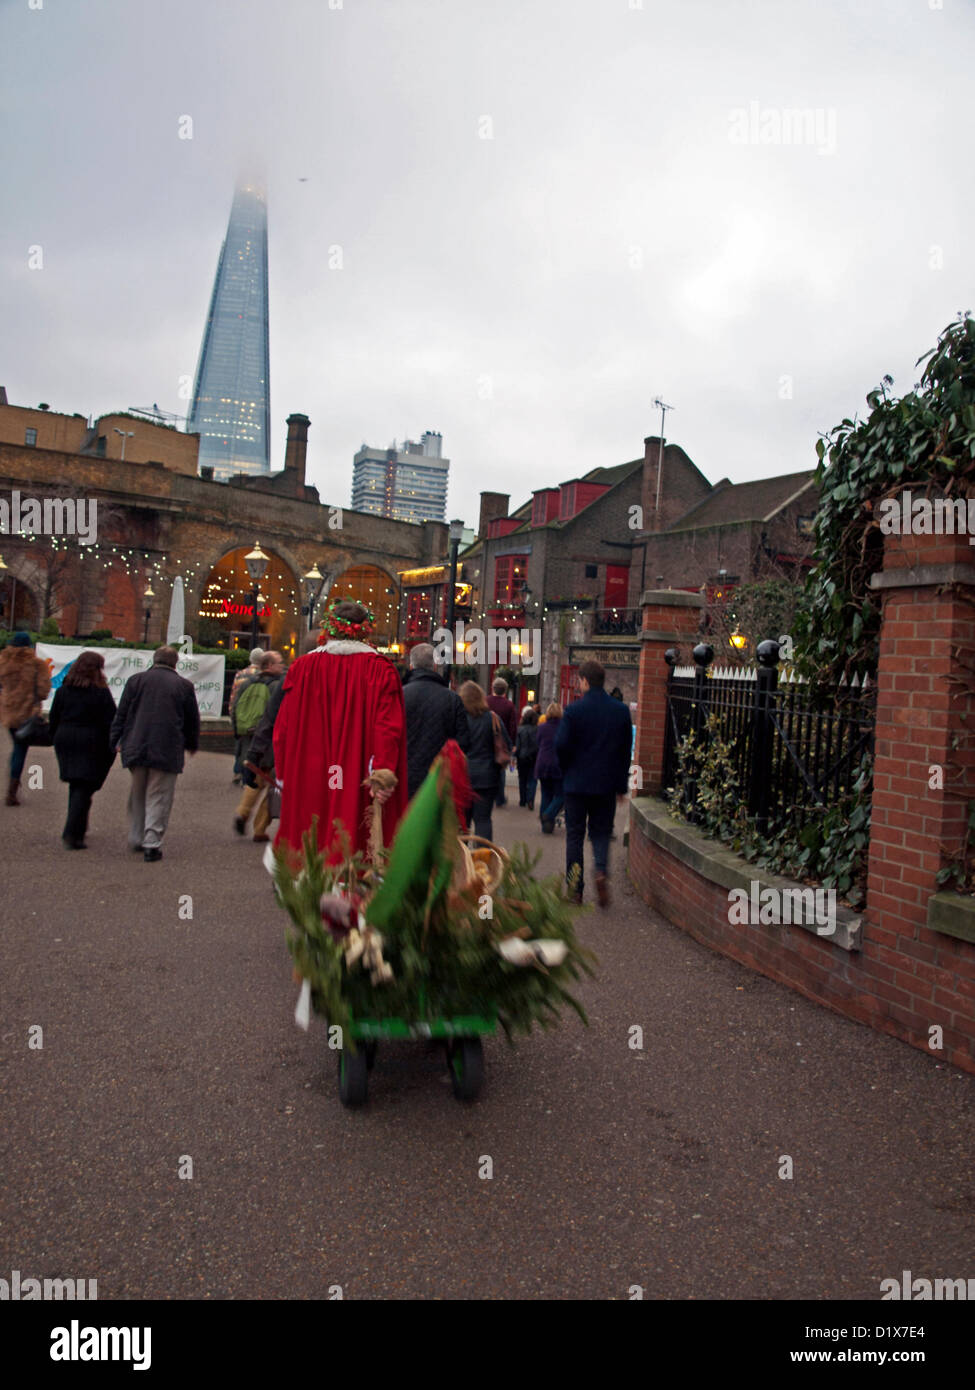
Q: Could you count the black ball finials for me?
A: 3